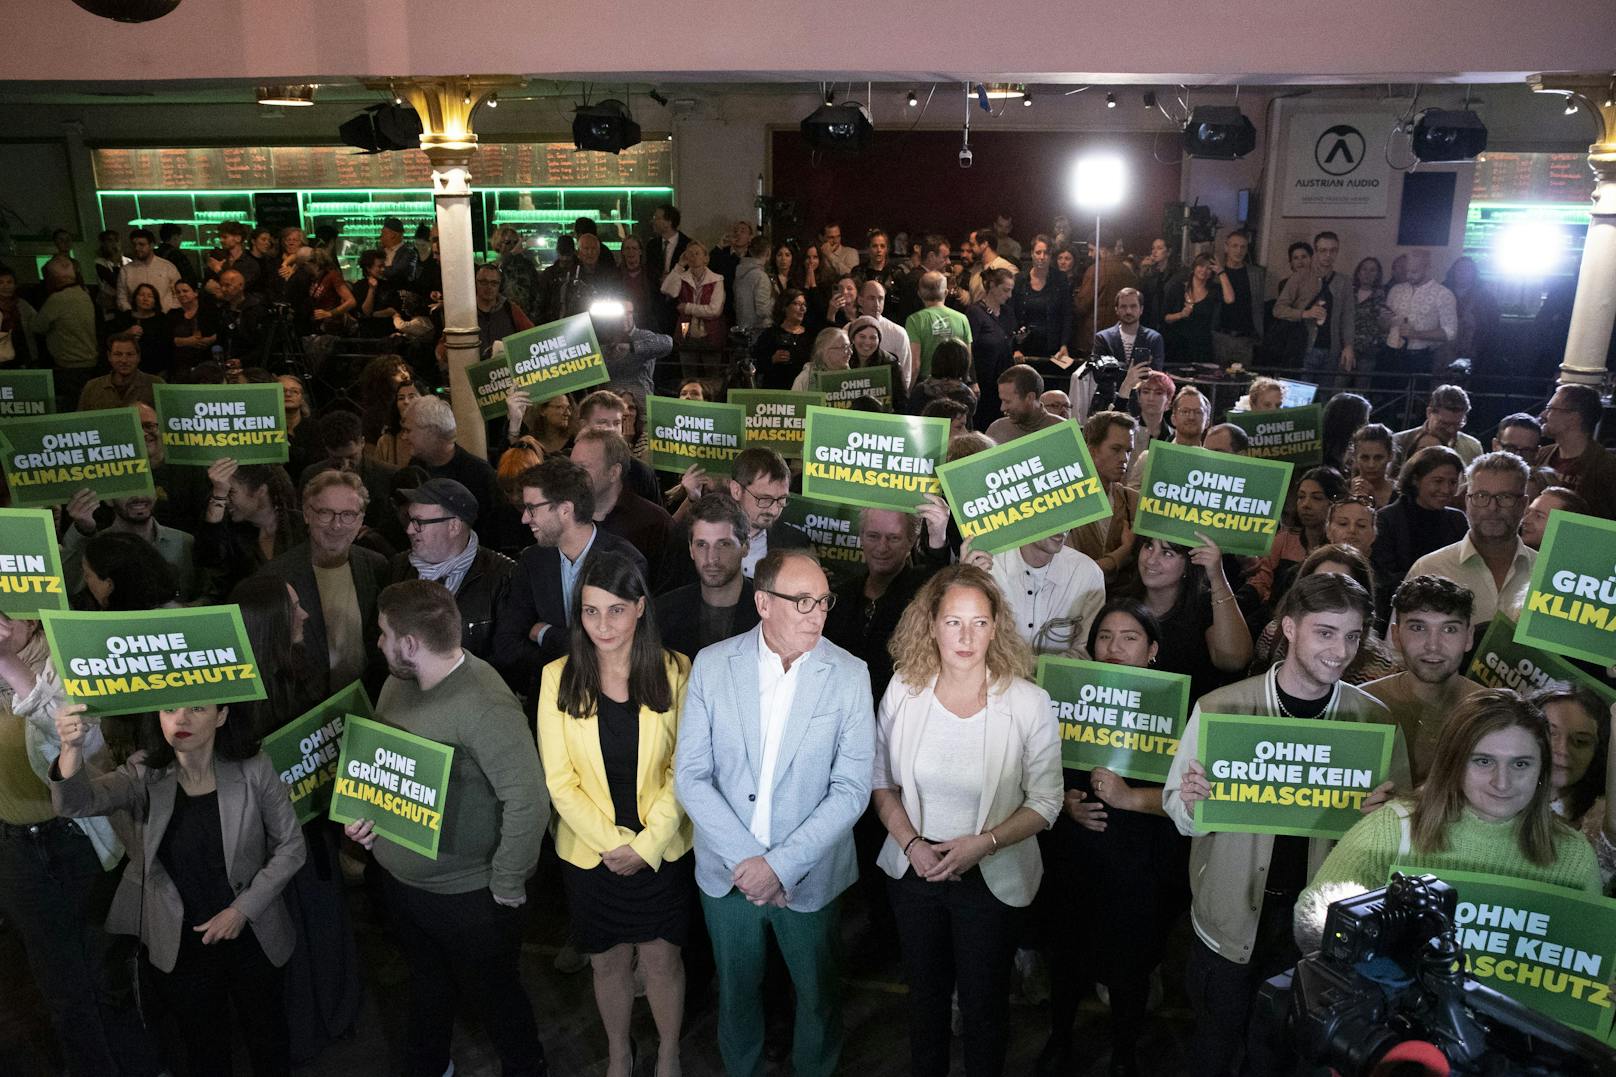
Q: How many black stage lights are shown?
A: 5